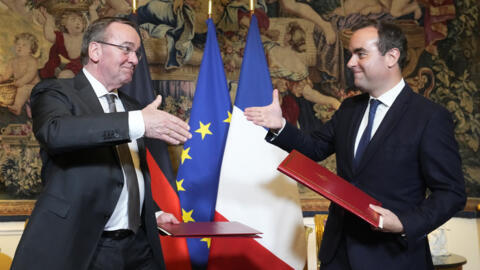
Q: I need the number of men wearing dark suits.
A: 2